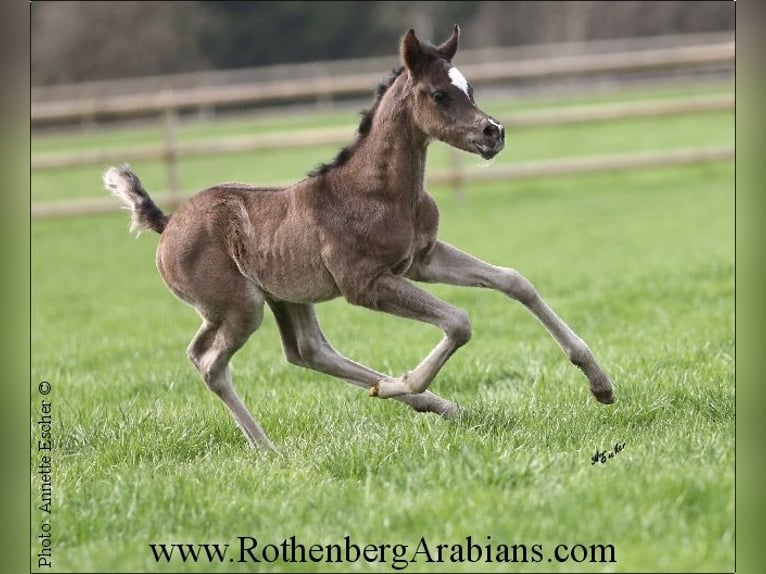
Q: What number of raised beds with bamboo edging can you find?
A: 0